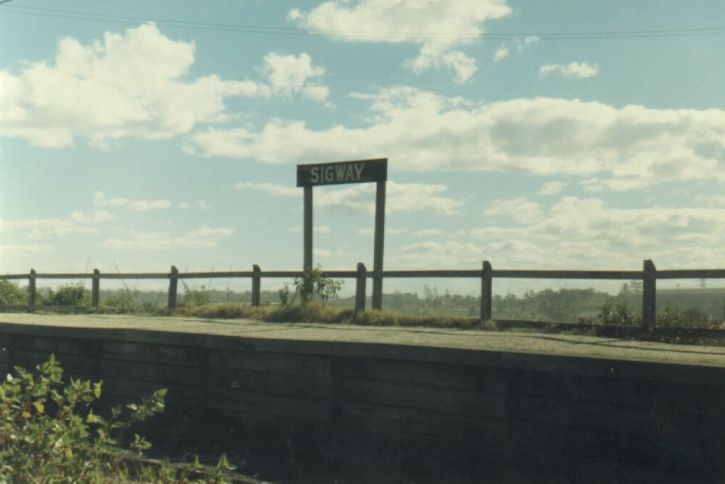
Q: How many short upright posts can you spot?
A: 7